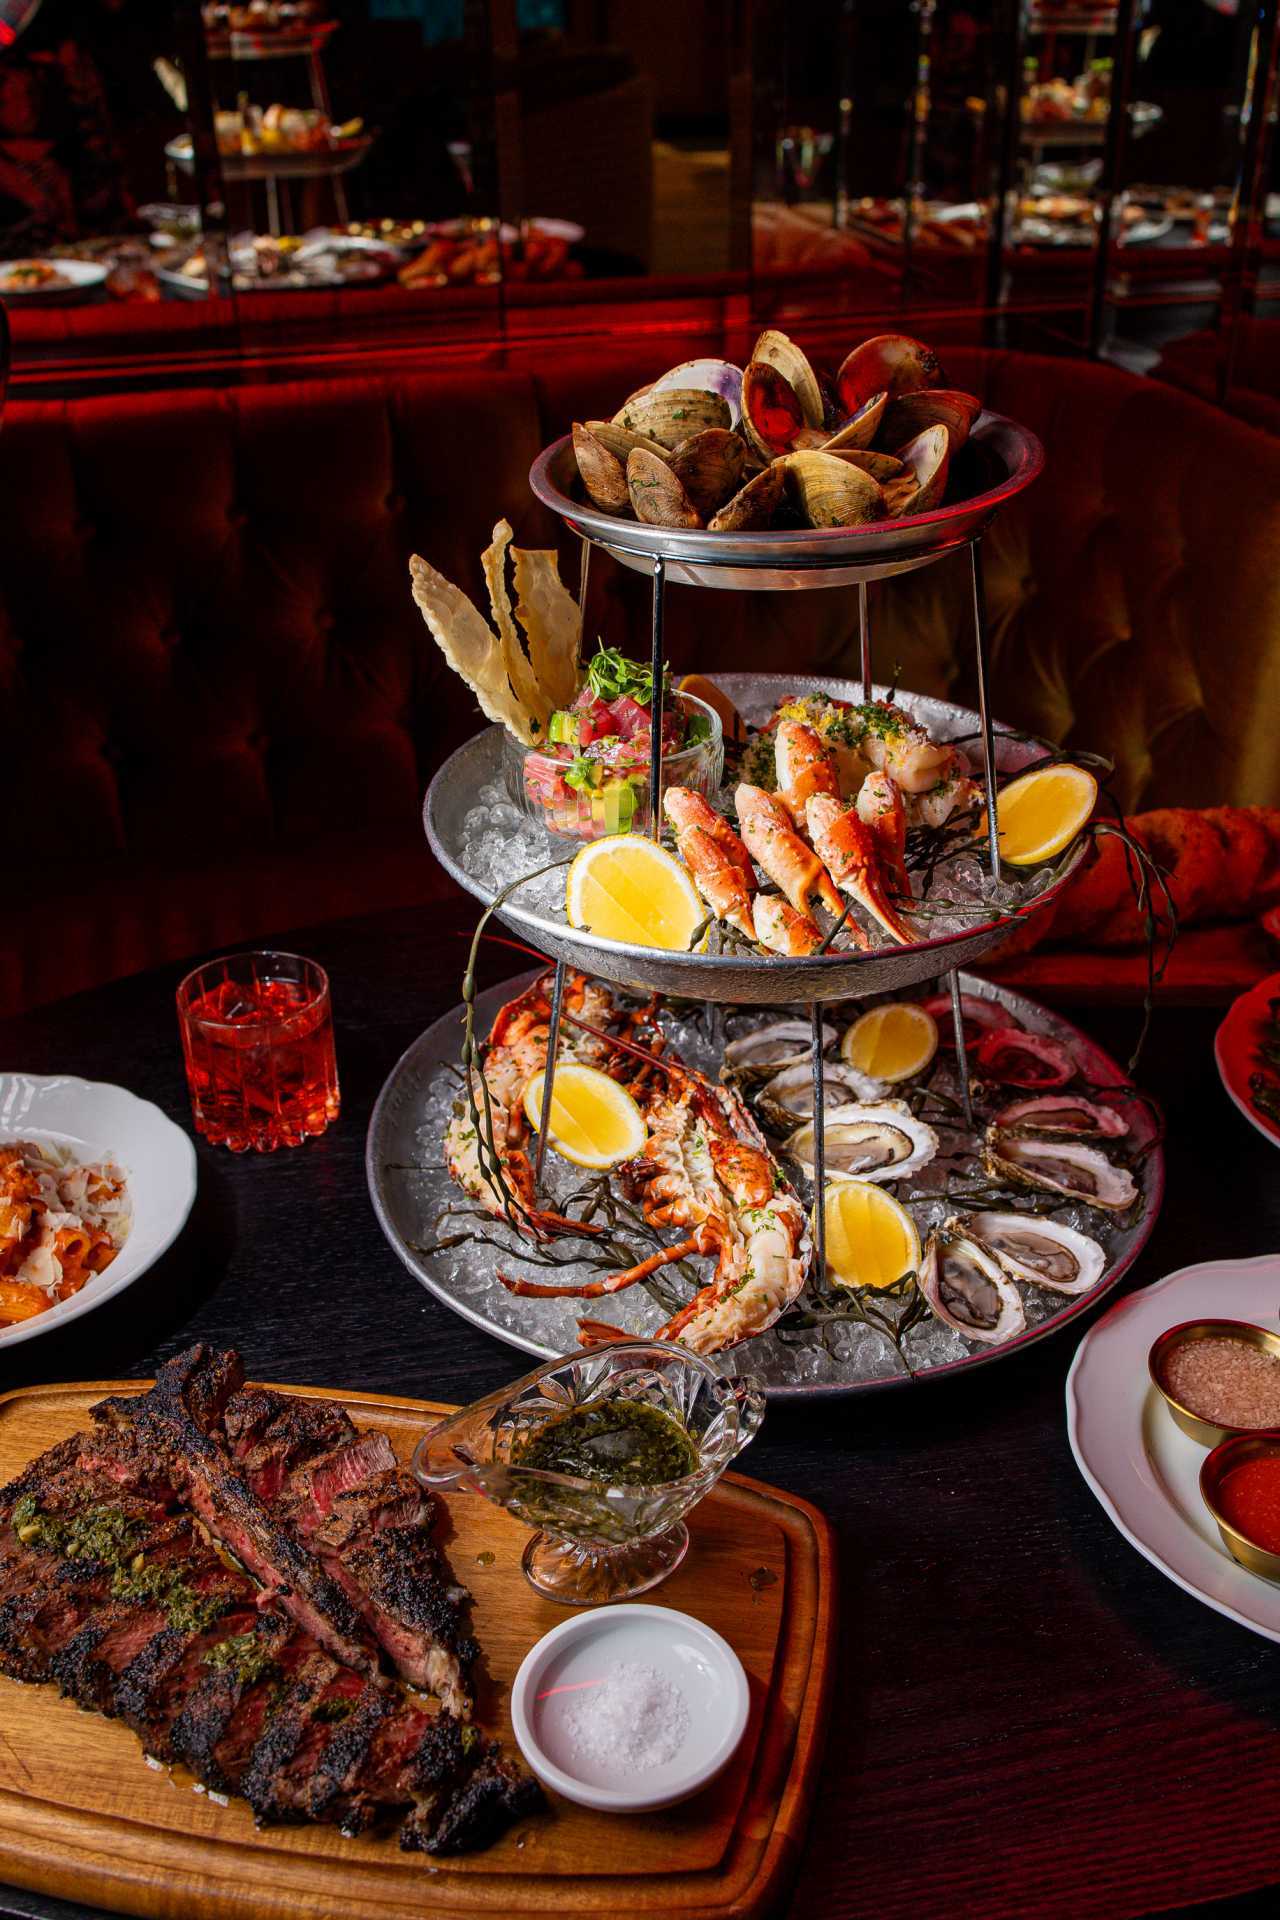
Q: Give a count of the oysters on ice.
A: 9